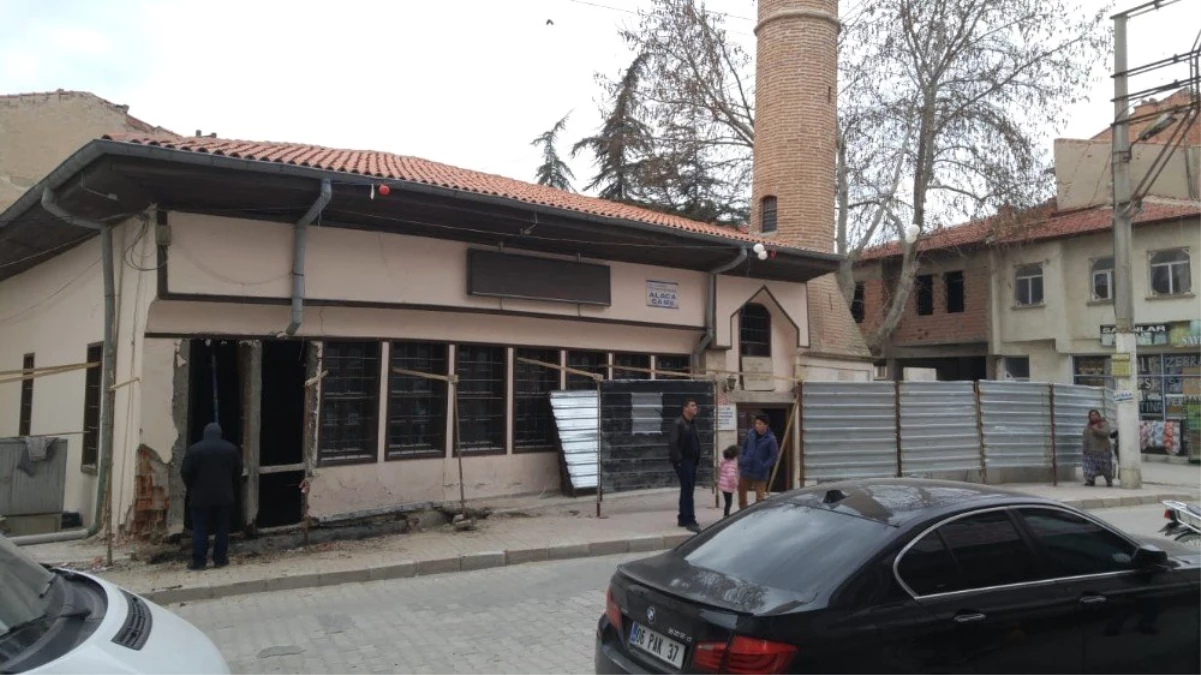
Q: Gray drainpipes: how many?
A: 3